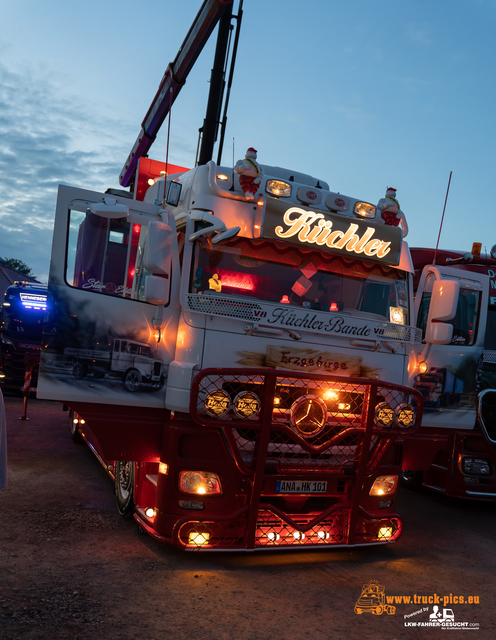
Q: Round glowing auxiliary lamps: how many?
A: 4